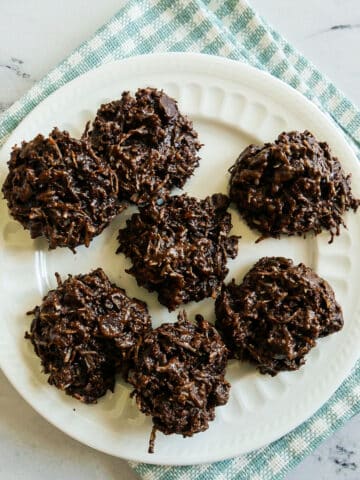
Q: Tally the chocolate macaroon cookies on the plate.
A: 7